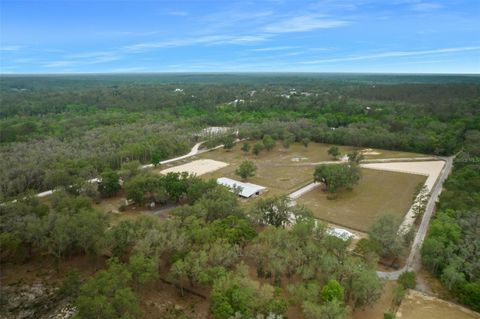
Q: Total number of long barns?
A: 1